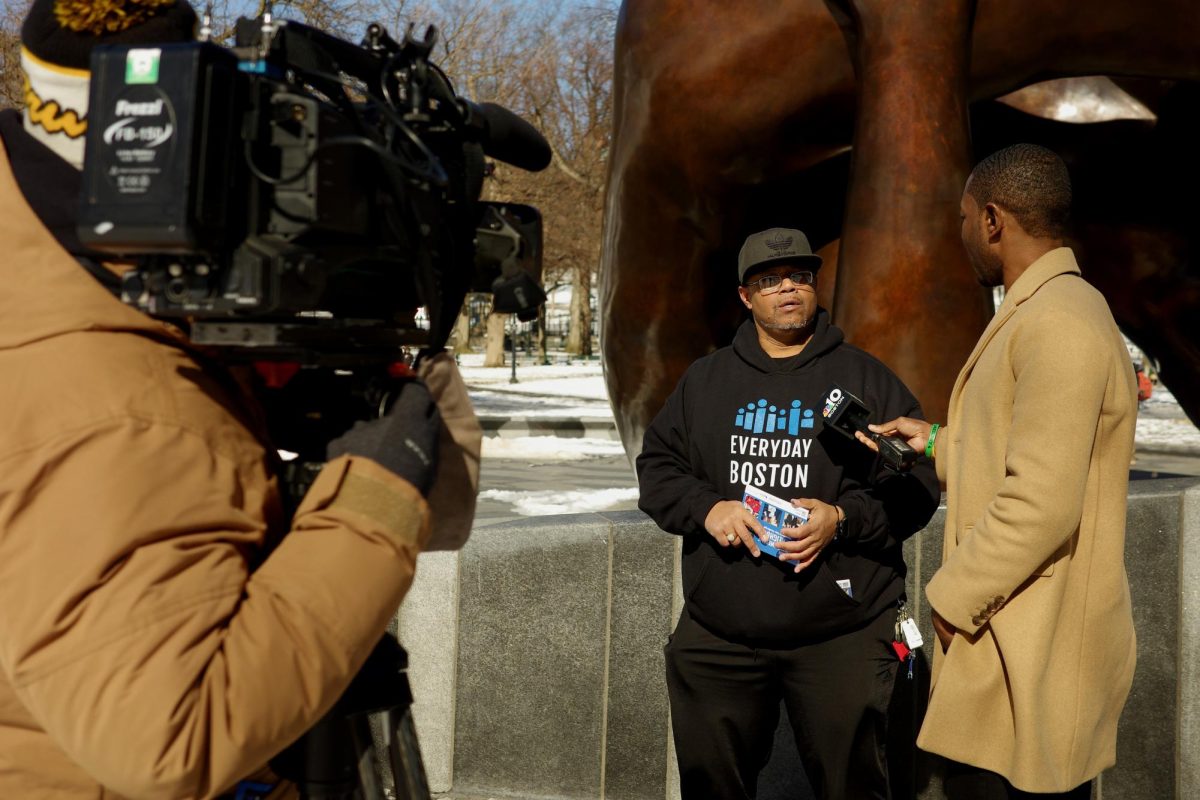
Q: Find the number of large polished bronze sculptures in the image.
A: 1